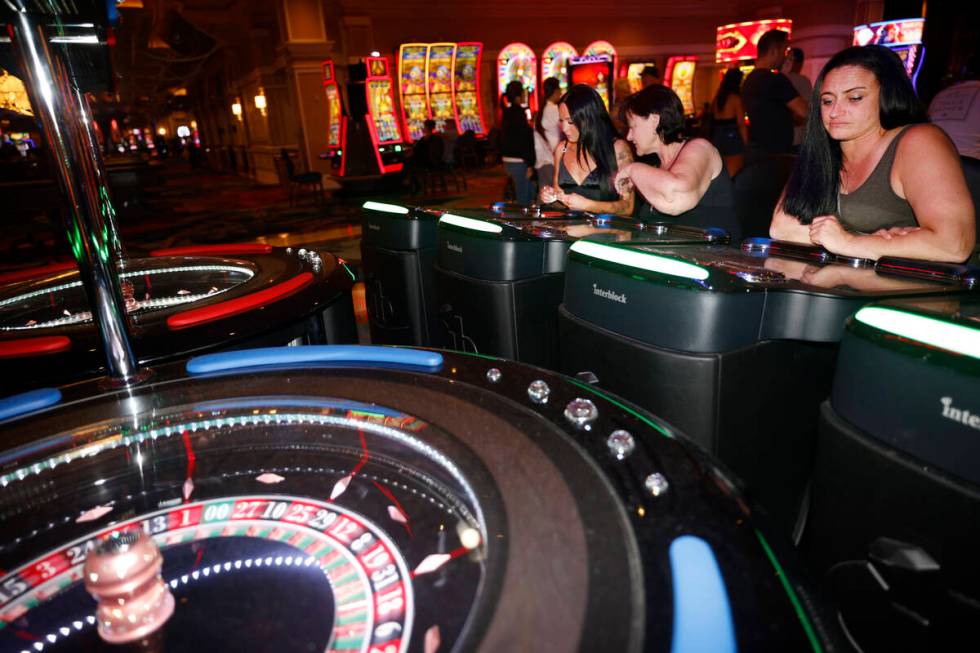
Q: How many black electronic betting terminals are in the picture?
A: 4